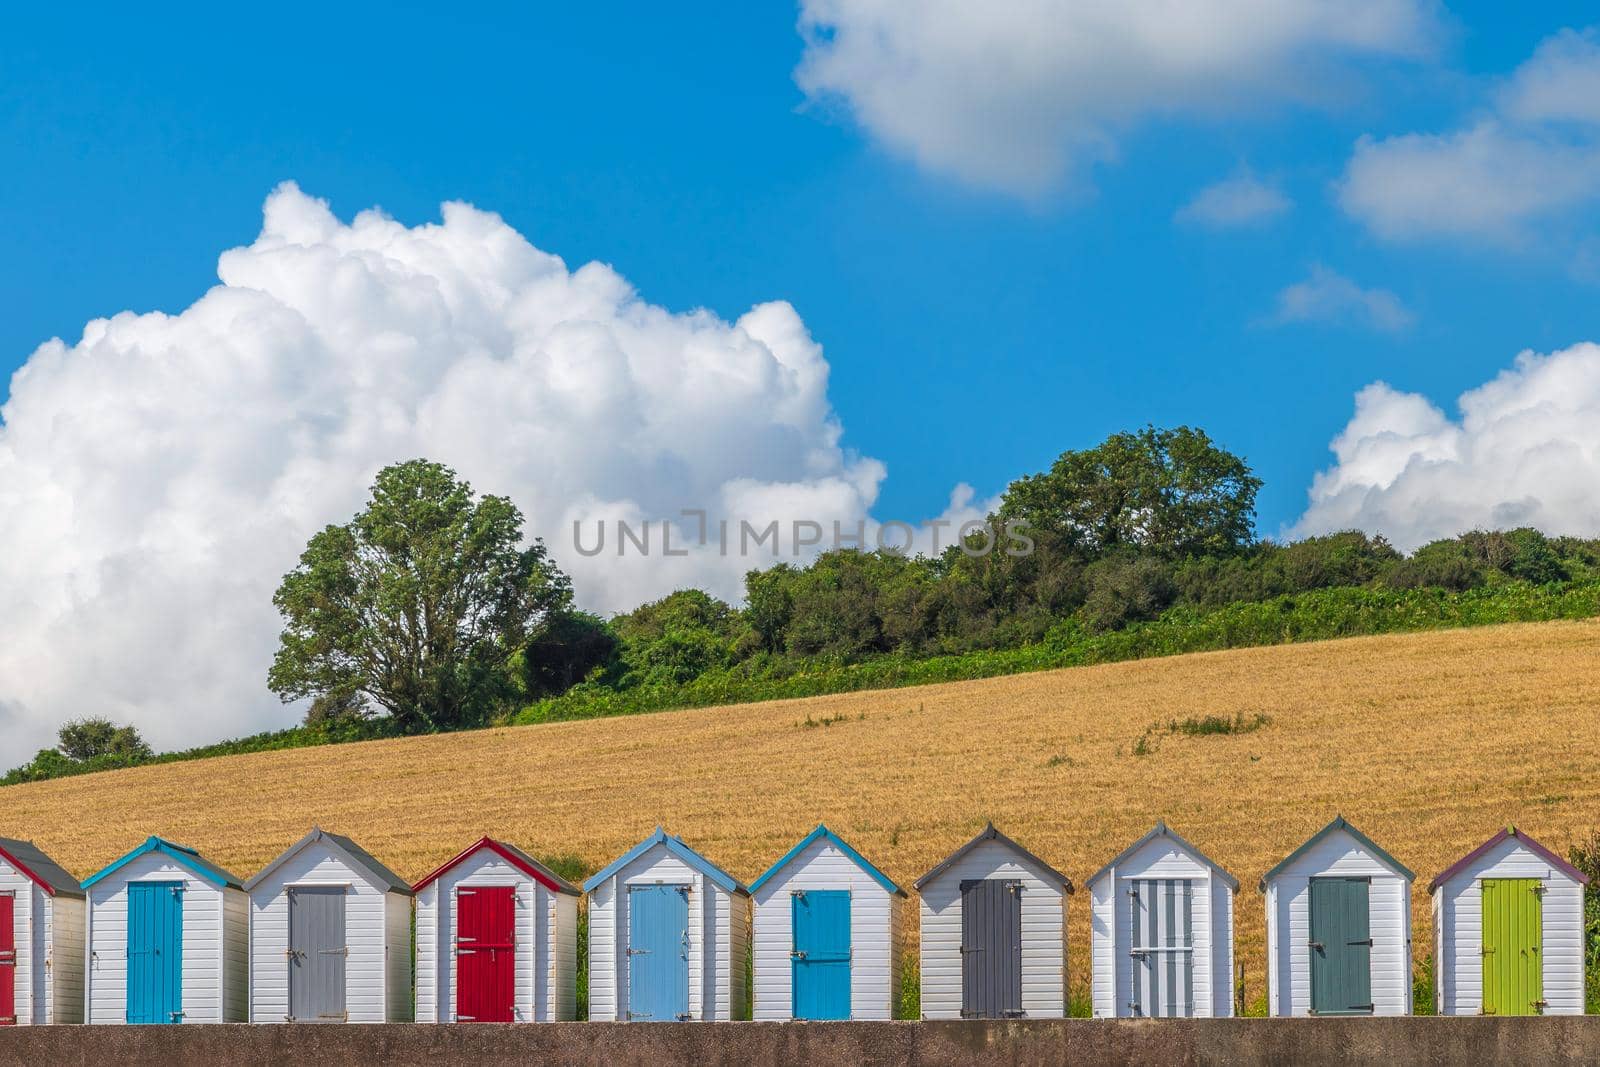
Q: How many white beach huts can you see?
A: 10